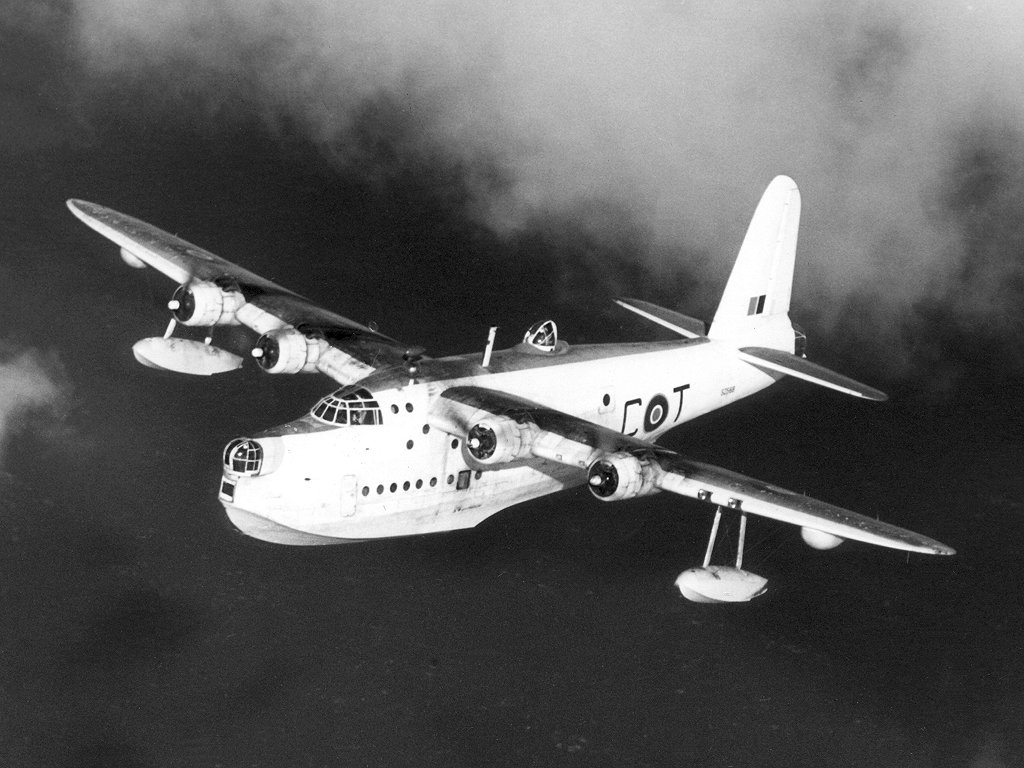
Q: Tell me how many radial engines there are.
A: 4